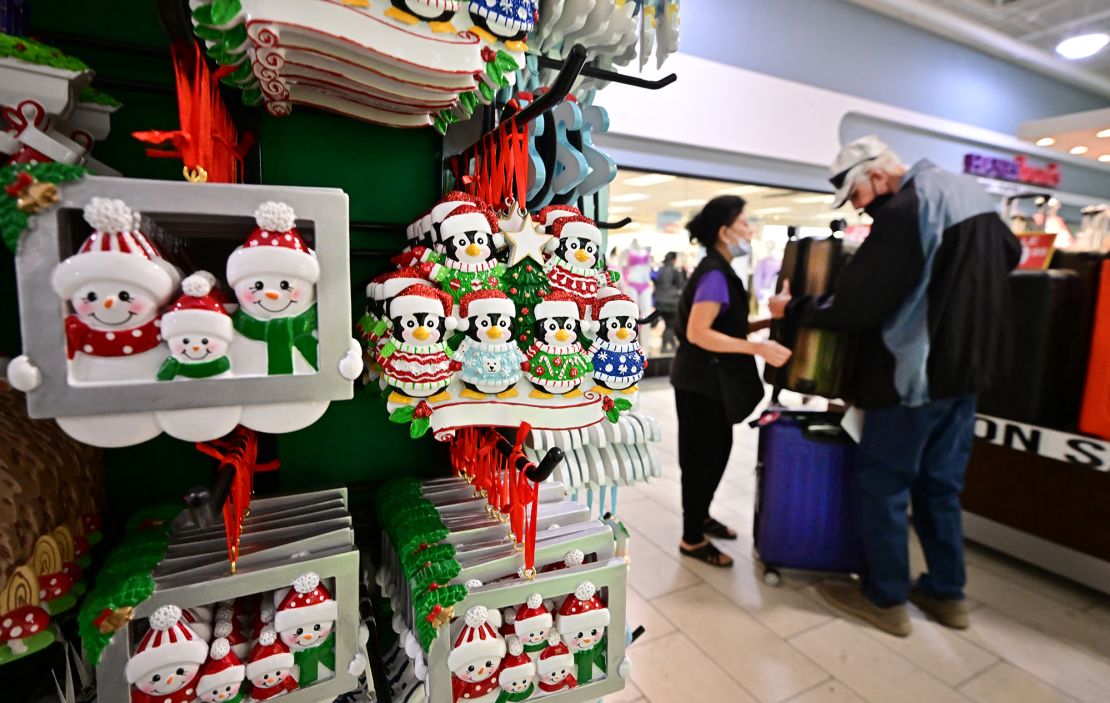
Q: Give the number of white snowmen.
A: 12